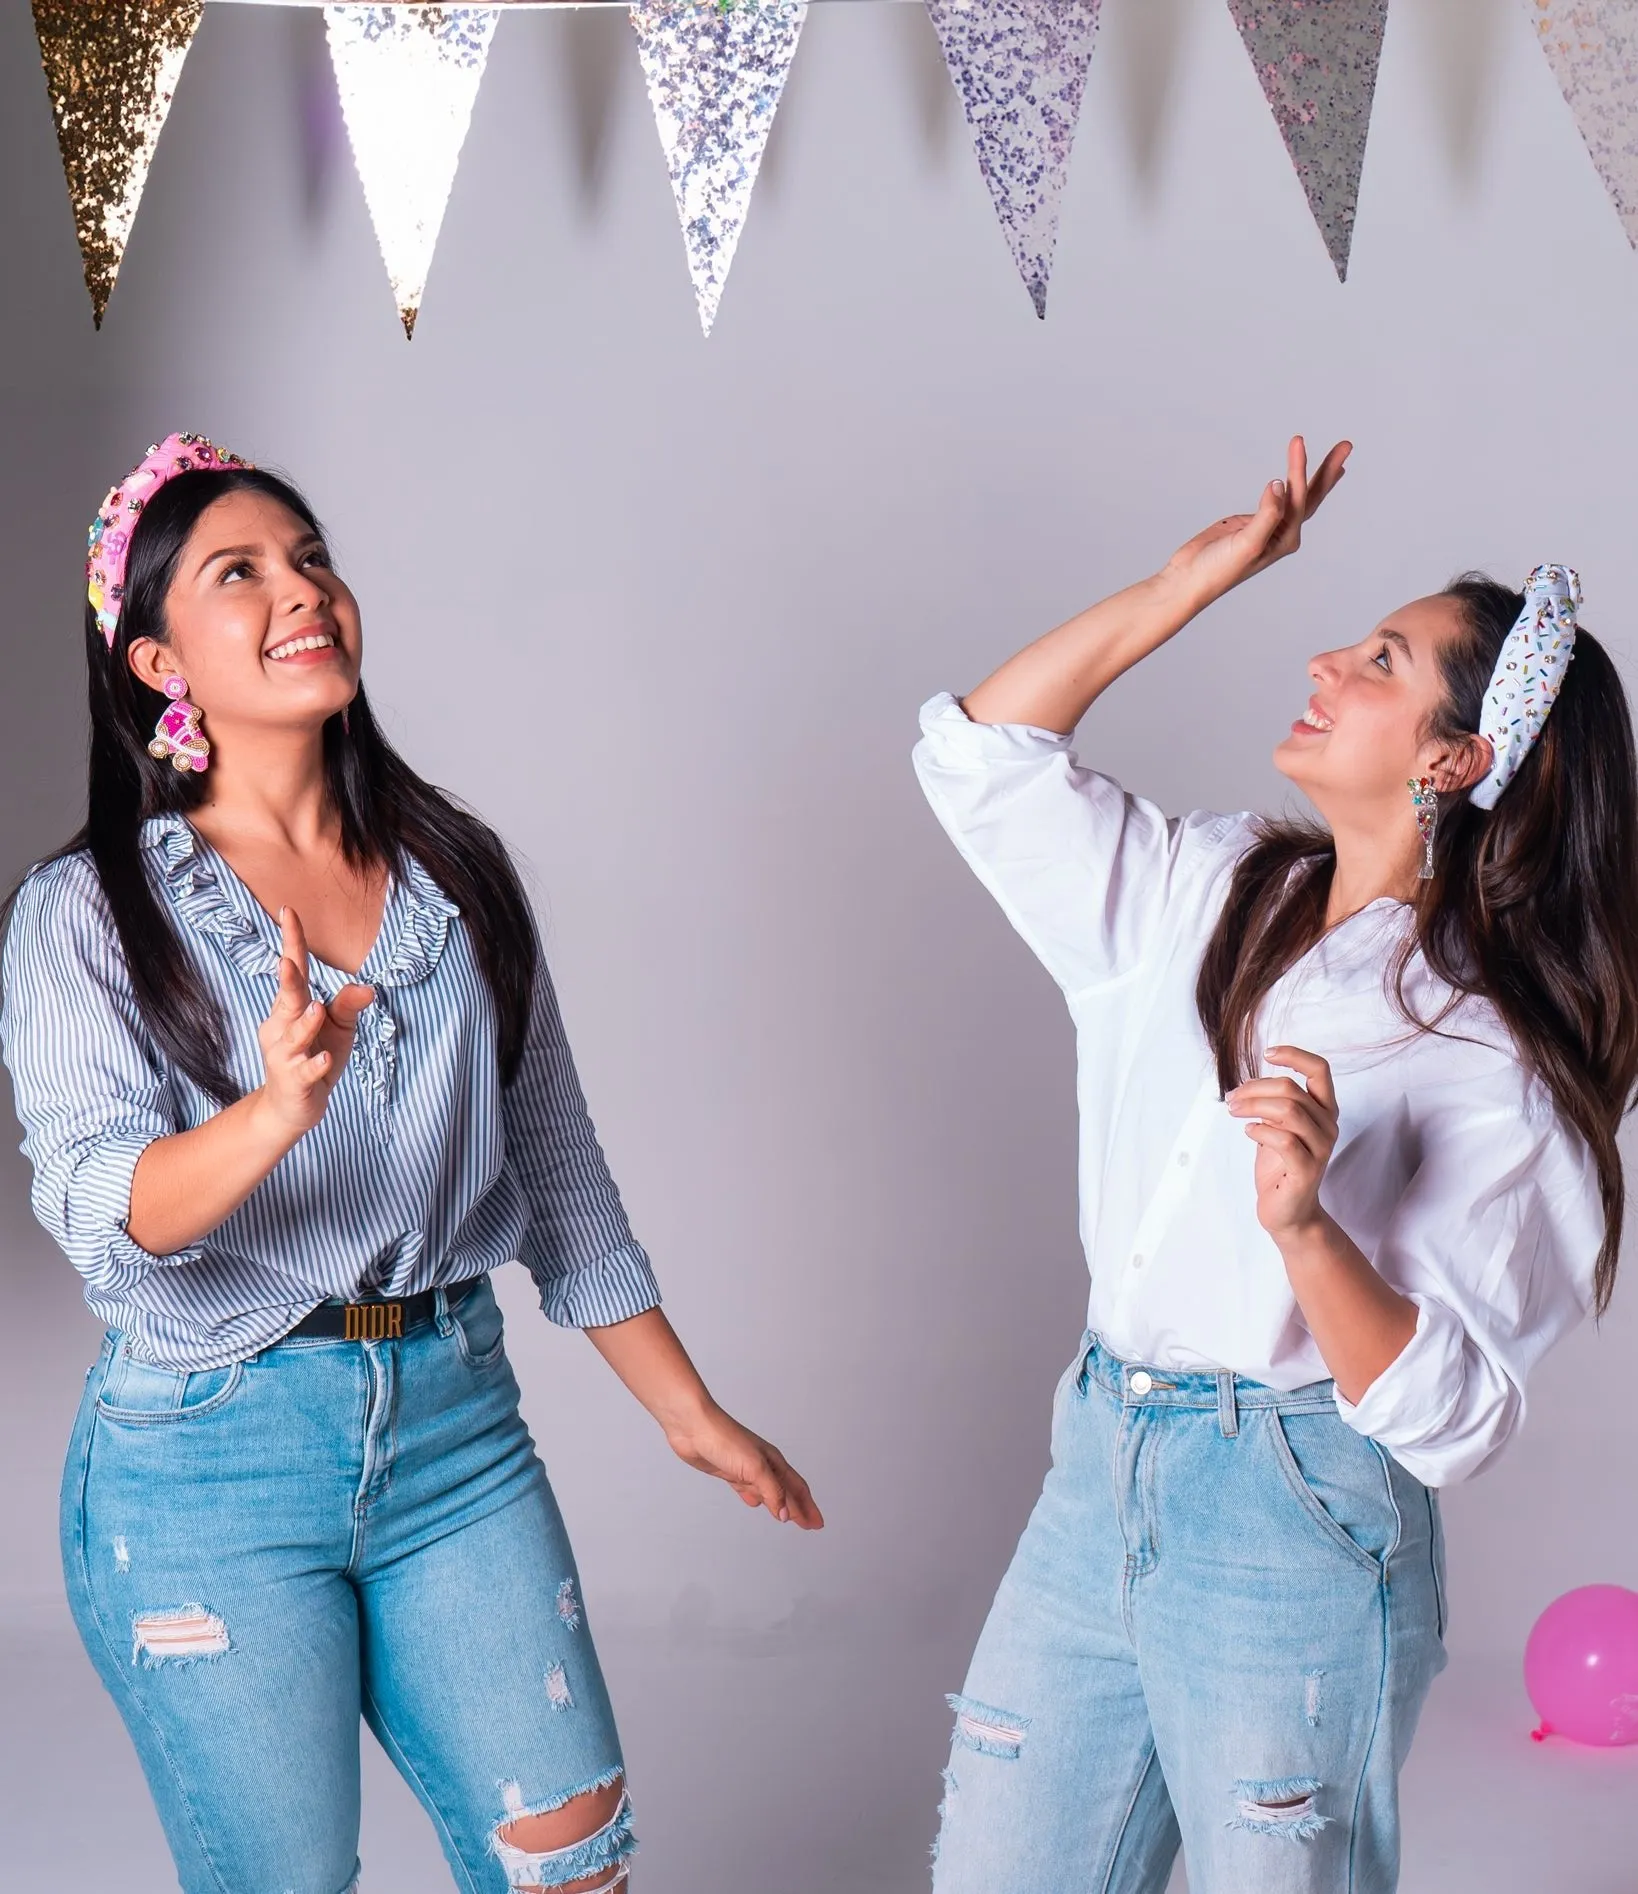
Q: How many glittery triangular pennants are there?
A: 6